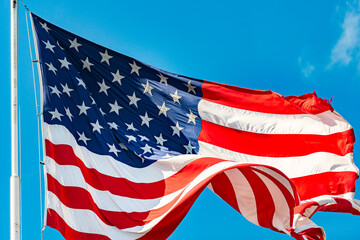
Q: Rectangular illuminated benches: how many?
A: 0